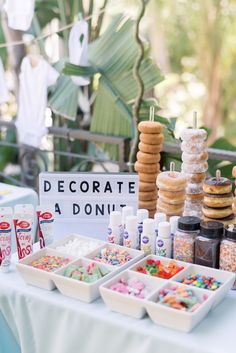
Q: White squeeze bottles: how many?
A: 8